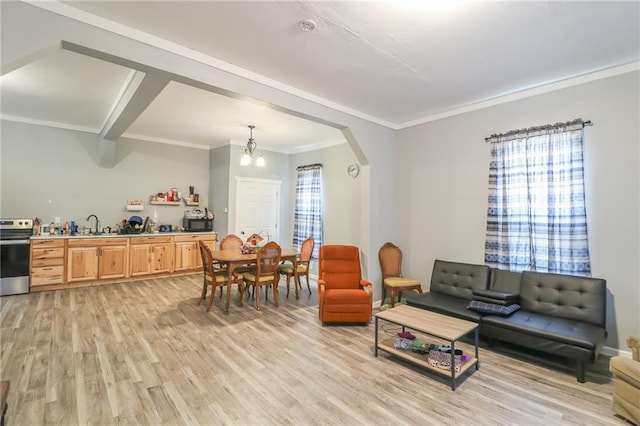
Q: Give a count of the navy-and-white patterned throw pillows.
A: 1